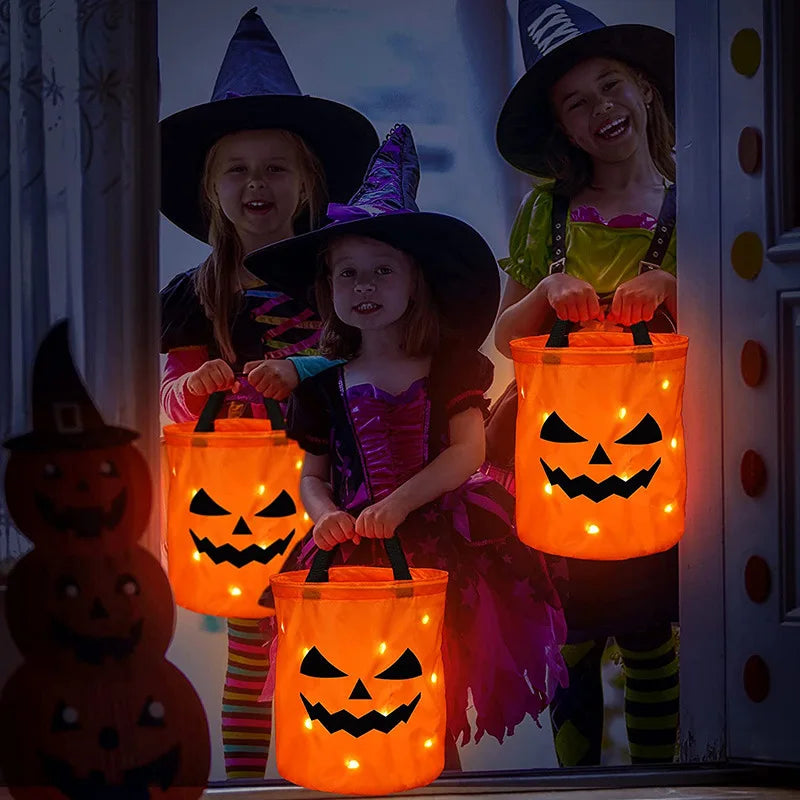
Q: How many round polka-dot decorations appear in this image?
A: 7